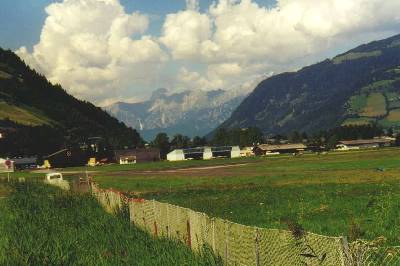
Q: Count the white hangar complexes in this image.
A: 1